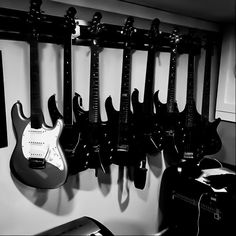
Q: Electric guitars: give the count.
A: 8